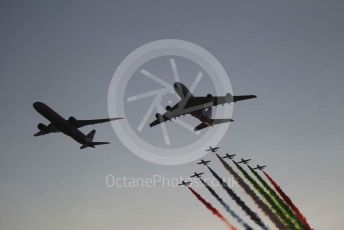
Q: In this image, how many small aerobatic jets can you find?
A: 7